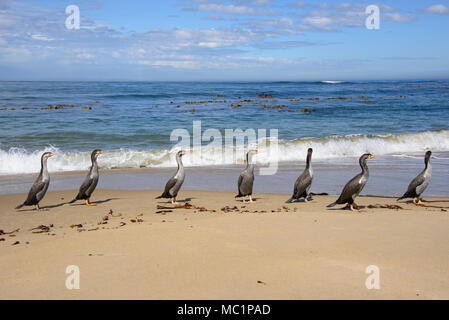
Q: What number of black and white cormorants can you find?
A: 7